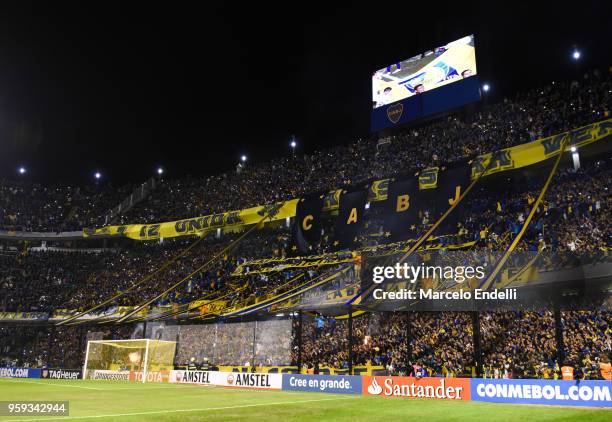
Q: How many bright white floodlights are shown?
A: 7